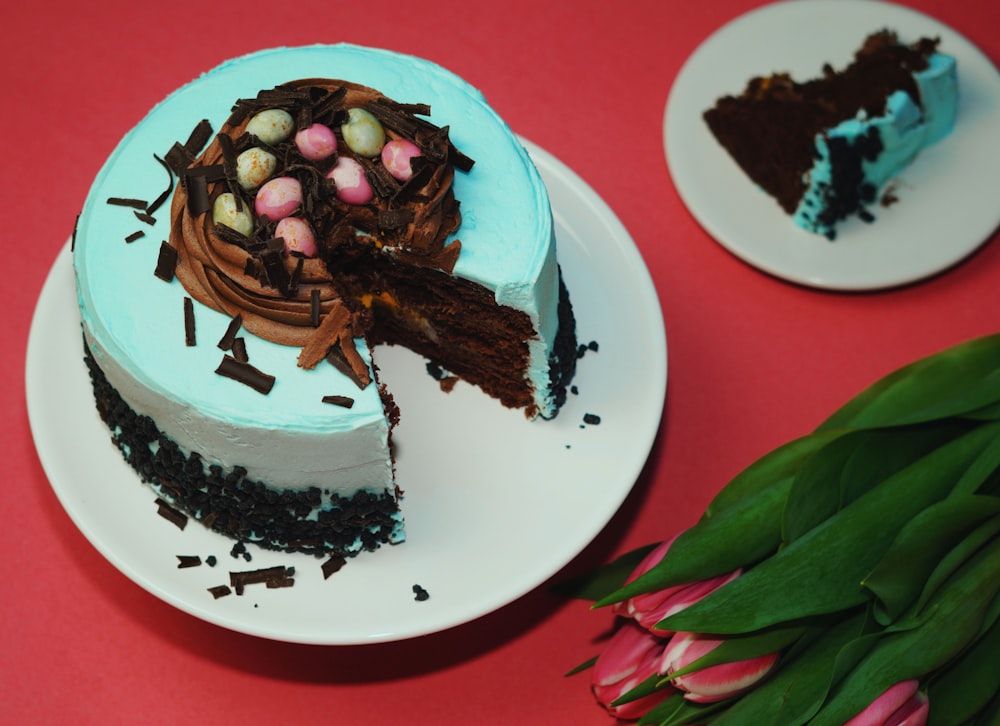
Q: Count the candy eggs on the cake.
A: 9